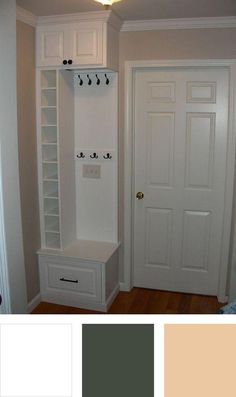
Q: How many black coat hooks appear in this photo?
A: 7